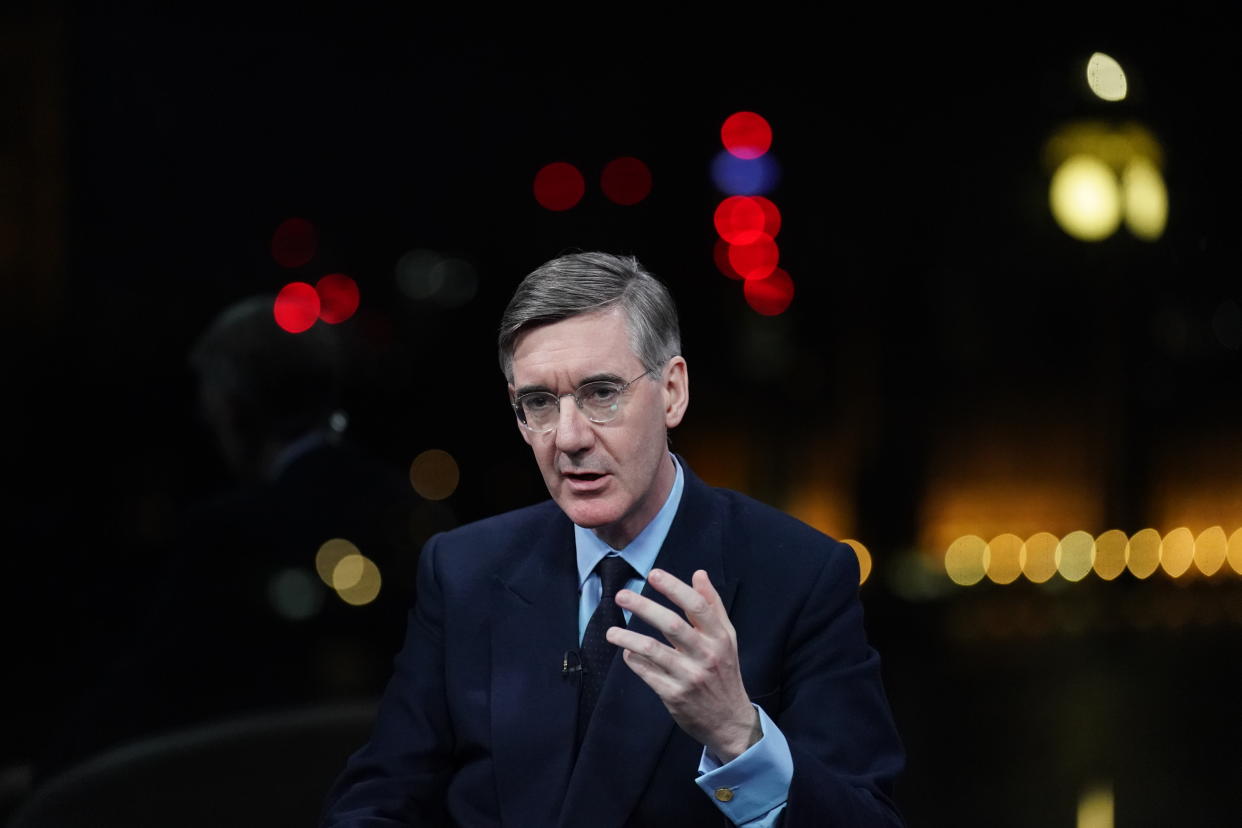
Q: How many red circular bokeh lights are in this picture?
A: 11